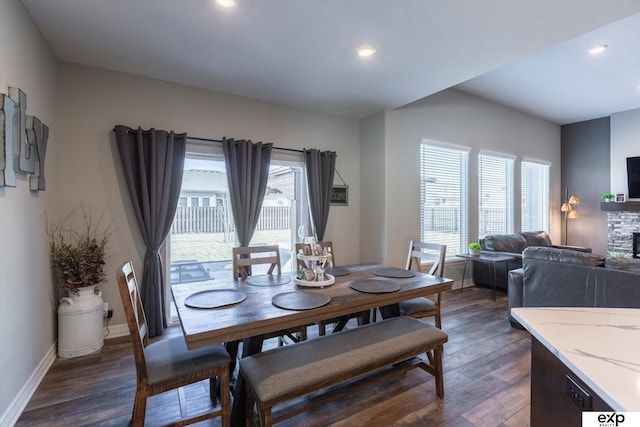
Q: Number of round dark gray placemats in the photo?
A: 6